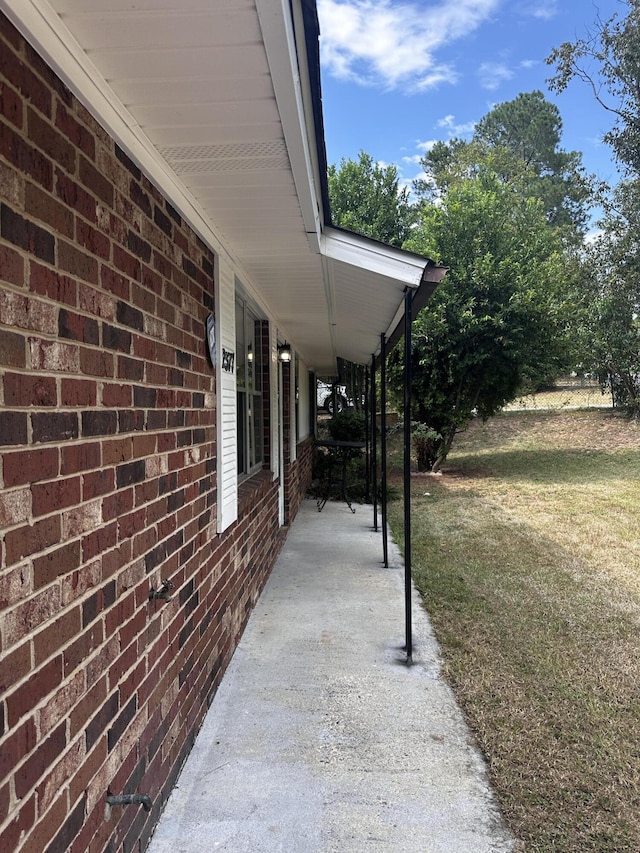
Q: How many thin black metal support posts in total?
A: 4